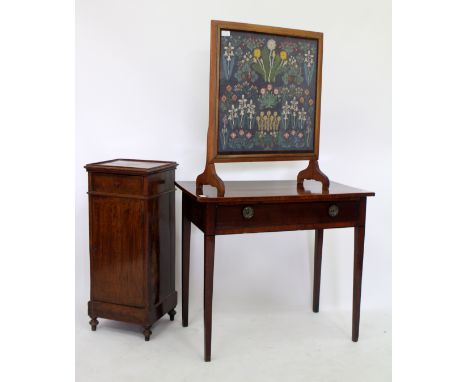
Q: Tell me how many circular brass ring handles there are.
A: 2